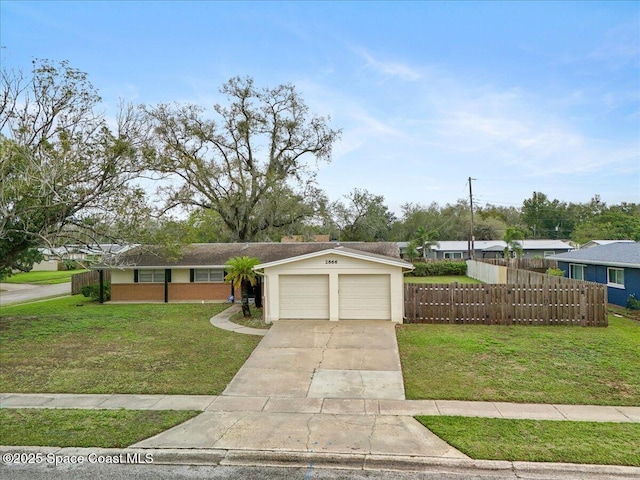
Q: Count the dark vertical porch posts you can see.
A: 3